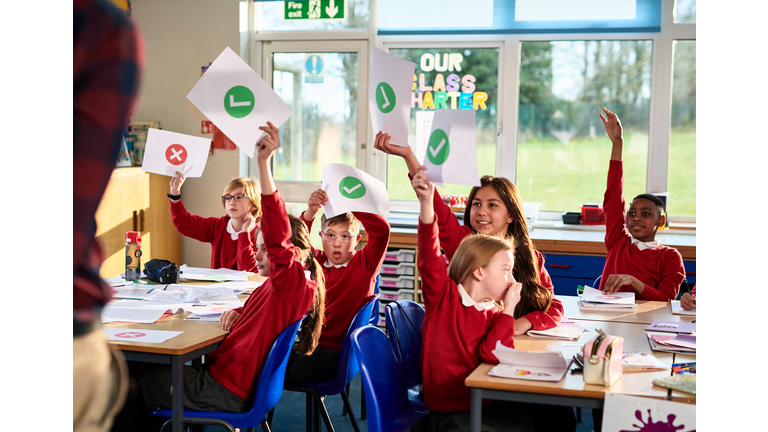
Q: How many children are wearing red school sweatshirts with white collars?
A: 6